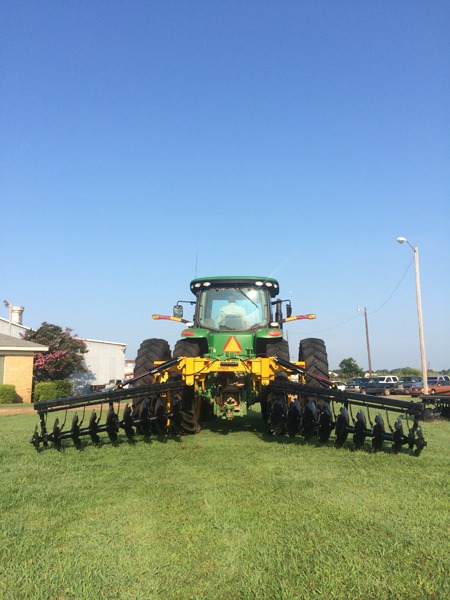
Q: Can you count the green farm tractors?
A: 1